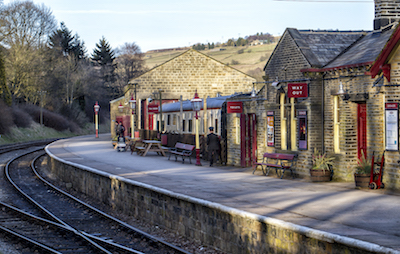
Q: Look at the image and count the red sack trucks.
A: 1